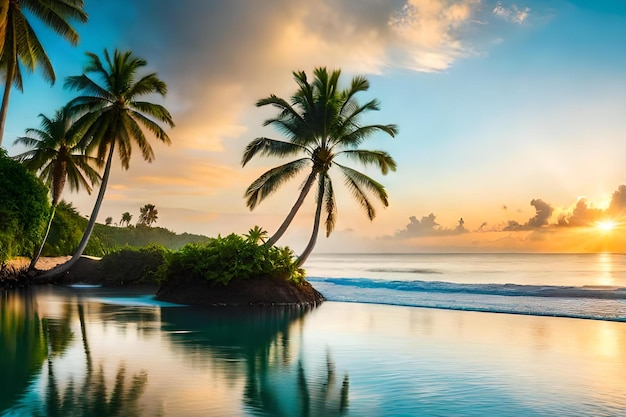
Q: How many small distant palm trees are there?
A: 2